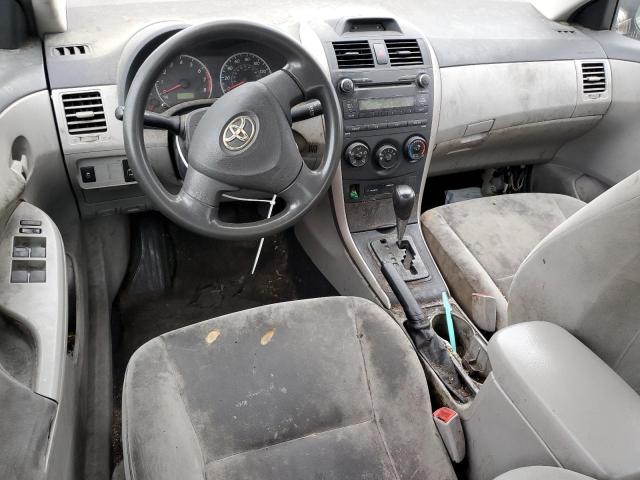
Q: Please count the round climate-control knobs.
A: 3